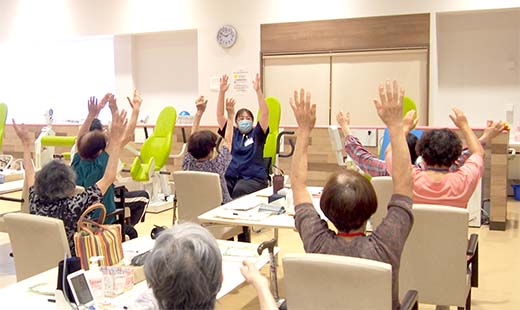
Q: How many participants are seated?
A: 8